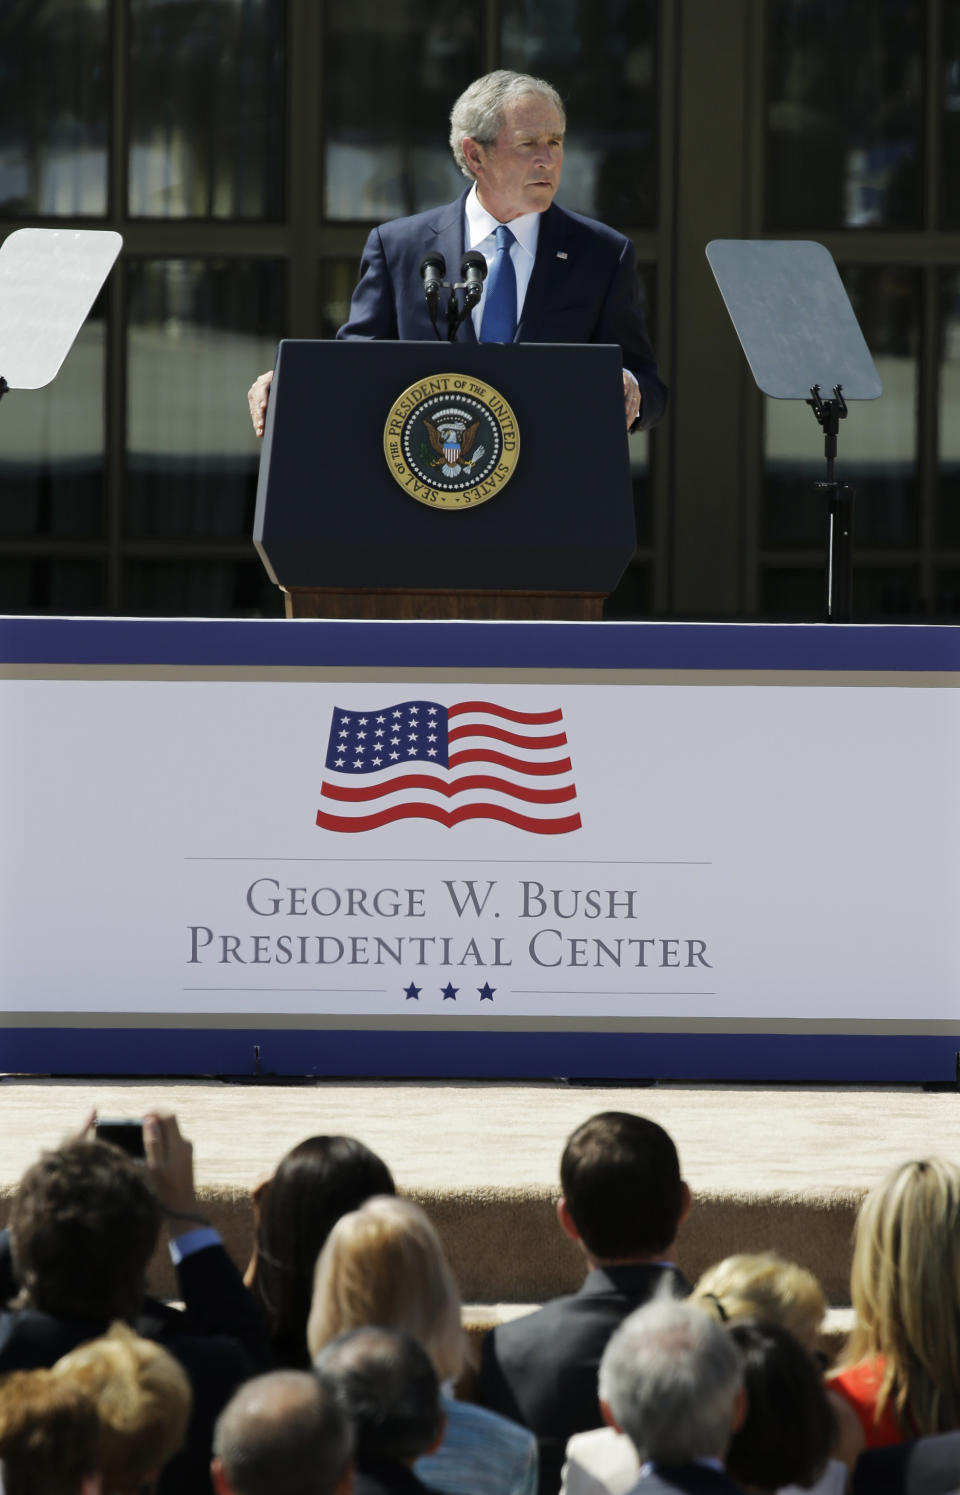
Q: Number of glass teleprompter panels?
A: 2